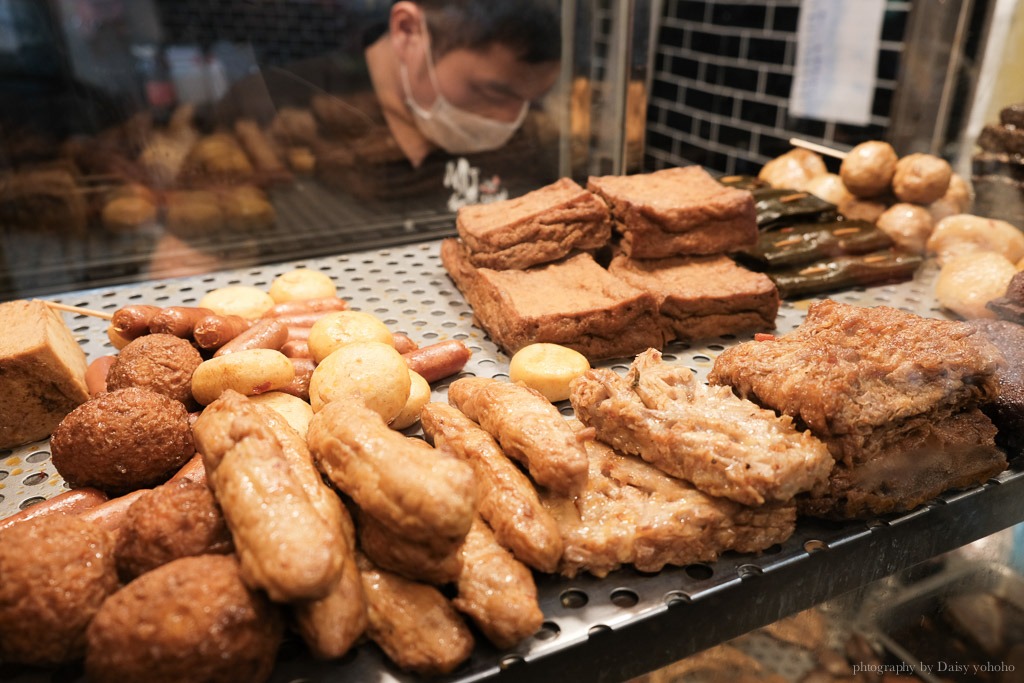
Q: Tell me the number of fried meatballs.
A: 5